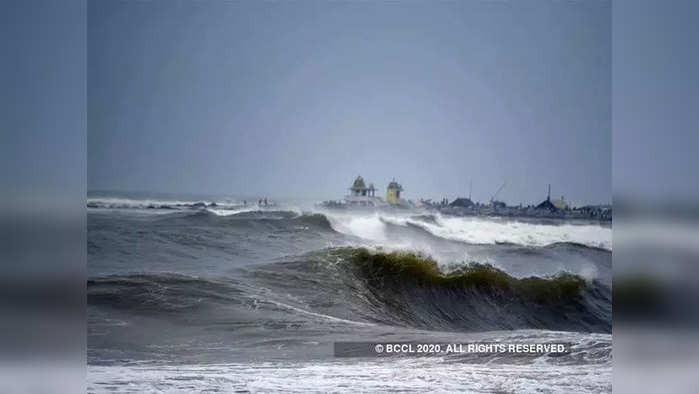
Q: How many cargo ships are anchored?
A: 0